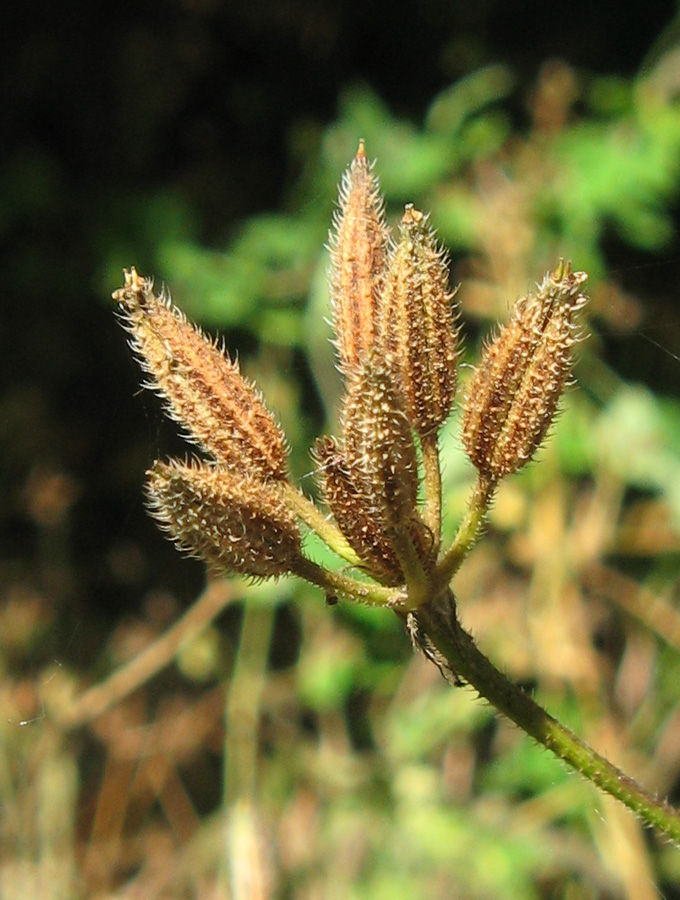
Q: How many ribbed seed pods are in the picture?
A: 7